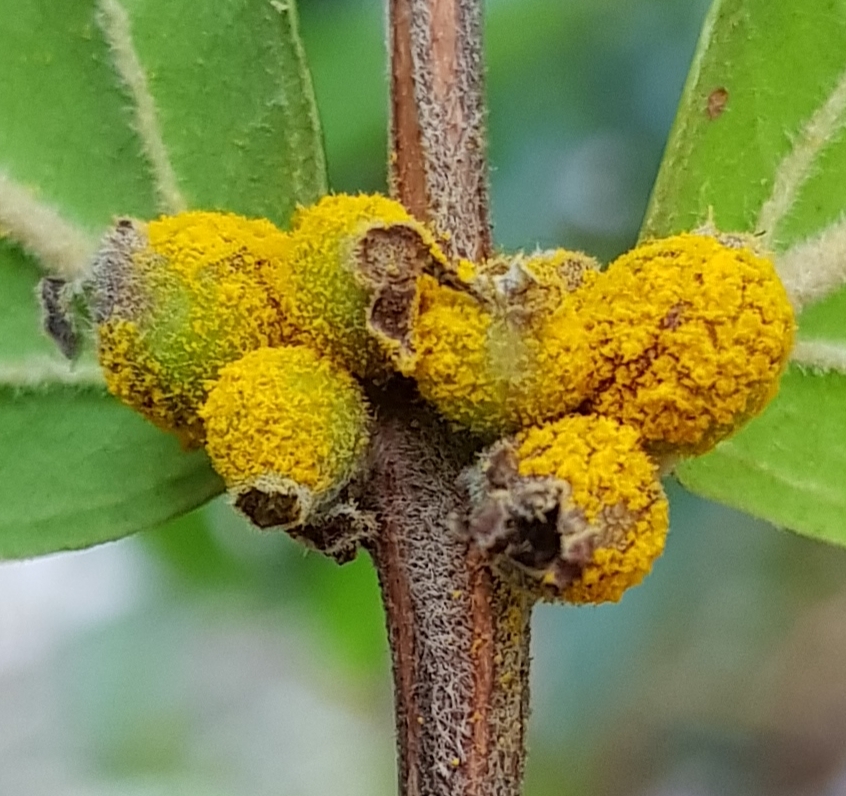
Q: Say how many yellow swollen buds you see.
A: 6